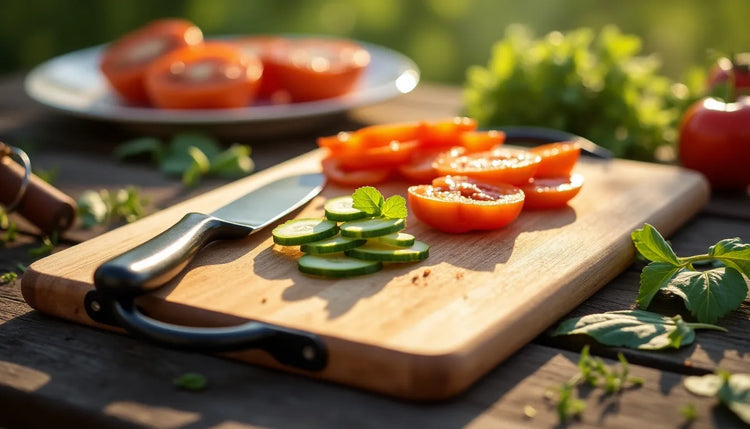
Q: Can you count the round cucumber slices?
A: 7